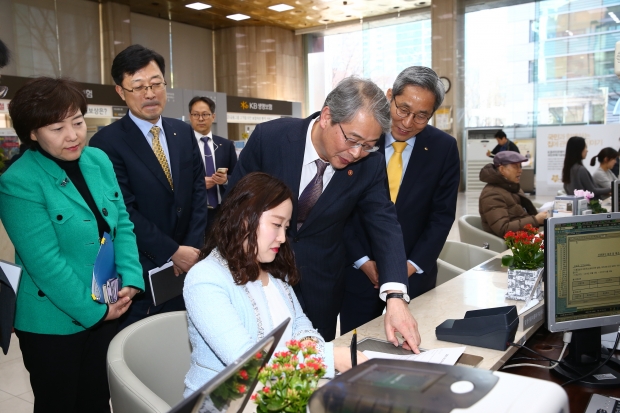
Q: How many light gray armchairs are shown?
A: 3